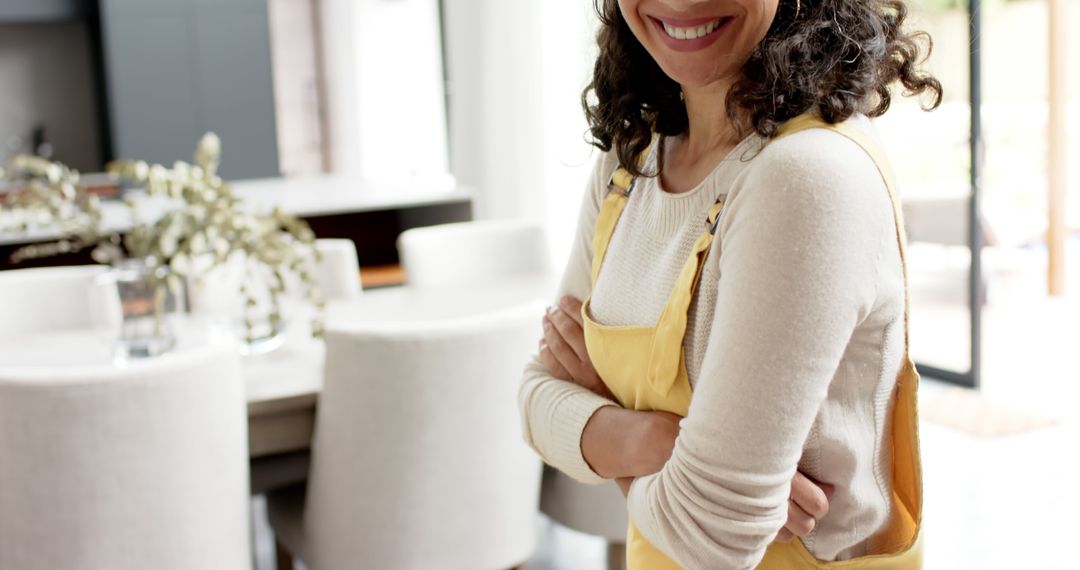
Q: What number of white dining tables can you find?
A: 1